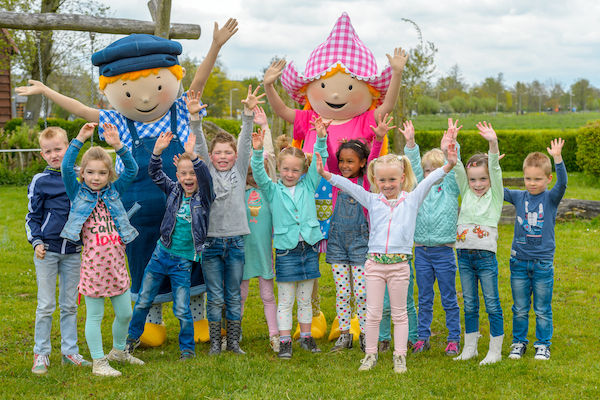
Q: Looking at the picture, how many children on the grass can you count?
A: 11